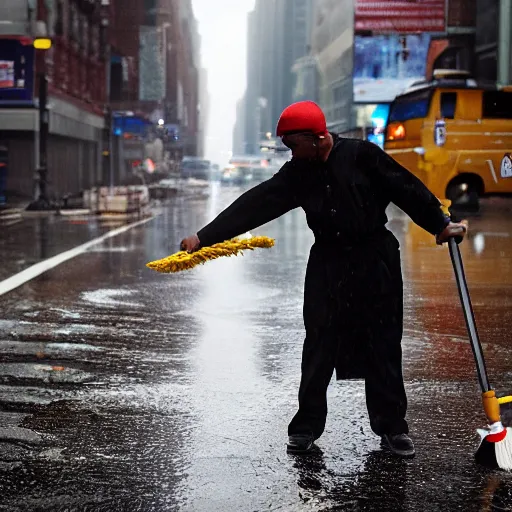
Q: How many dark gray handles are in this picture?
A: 1